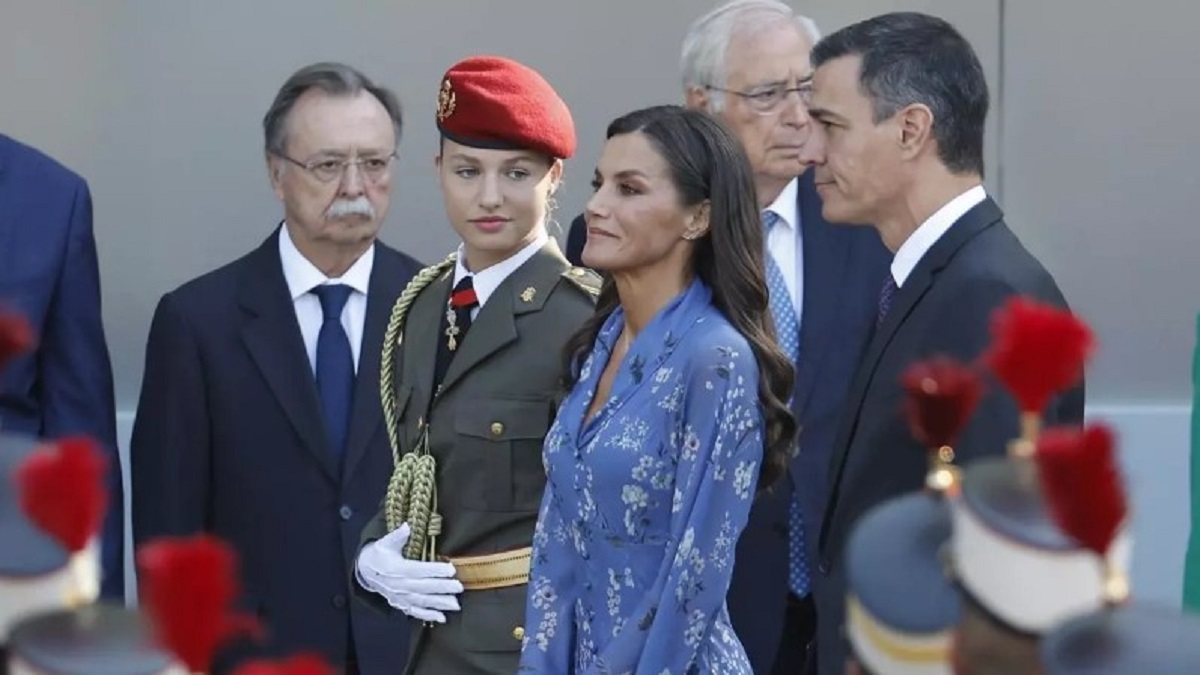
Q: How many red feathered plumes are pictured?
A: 7